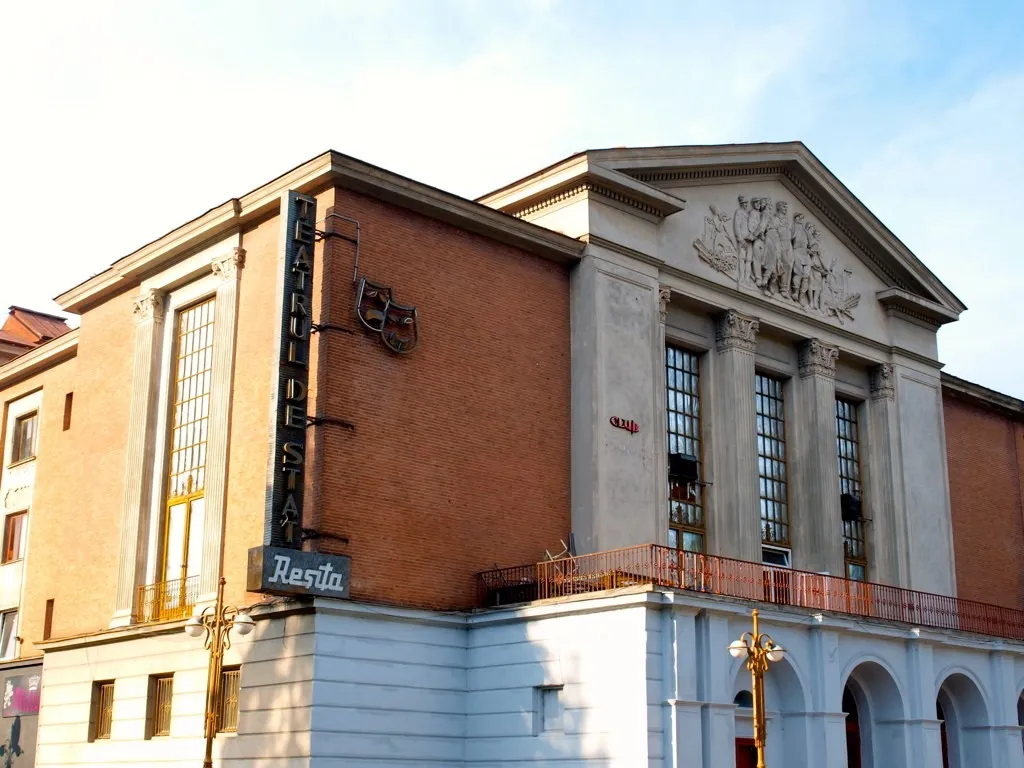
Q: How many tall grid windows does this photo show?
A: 4